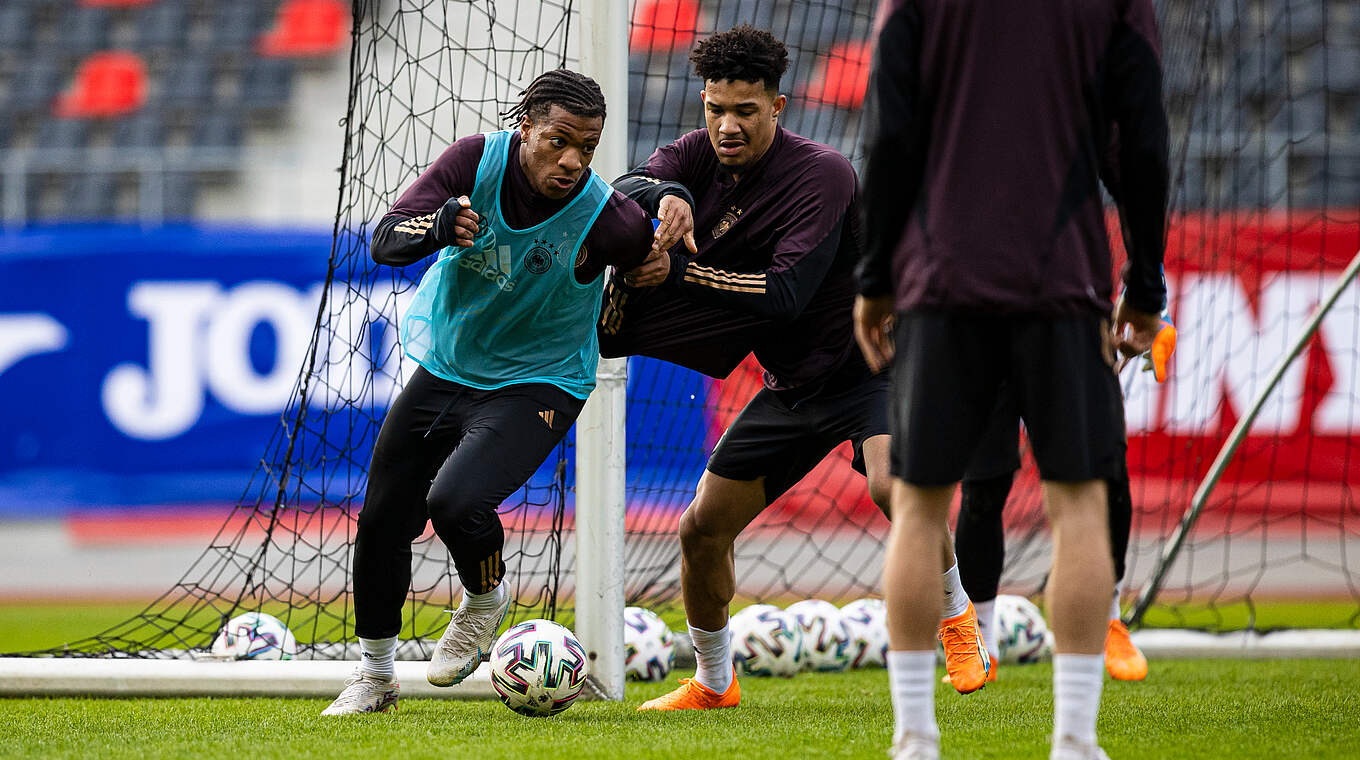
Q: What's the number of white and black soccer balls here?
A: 7